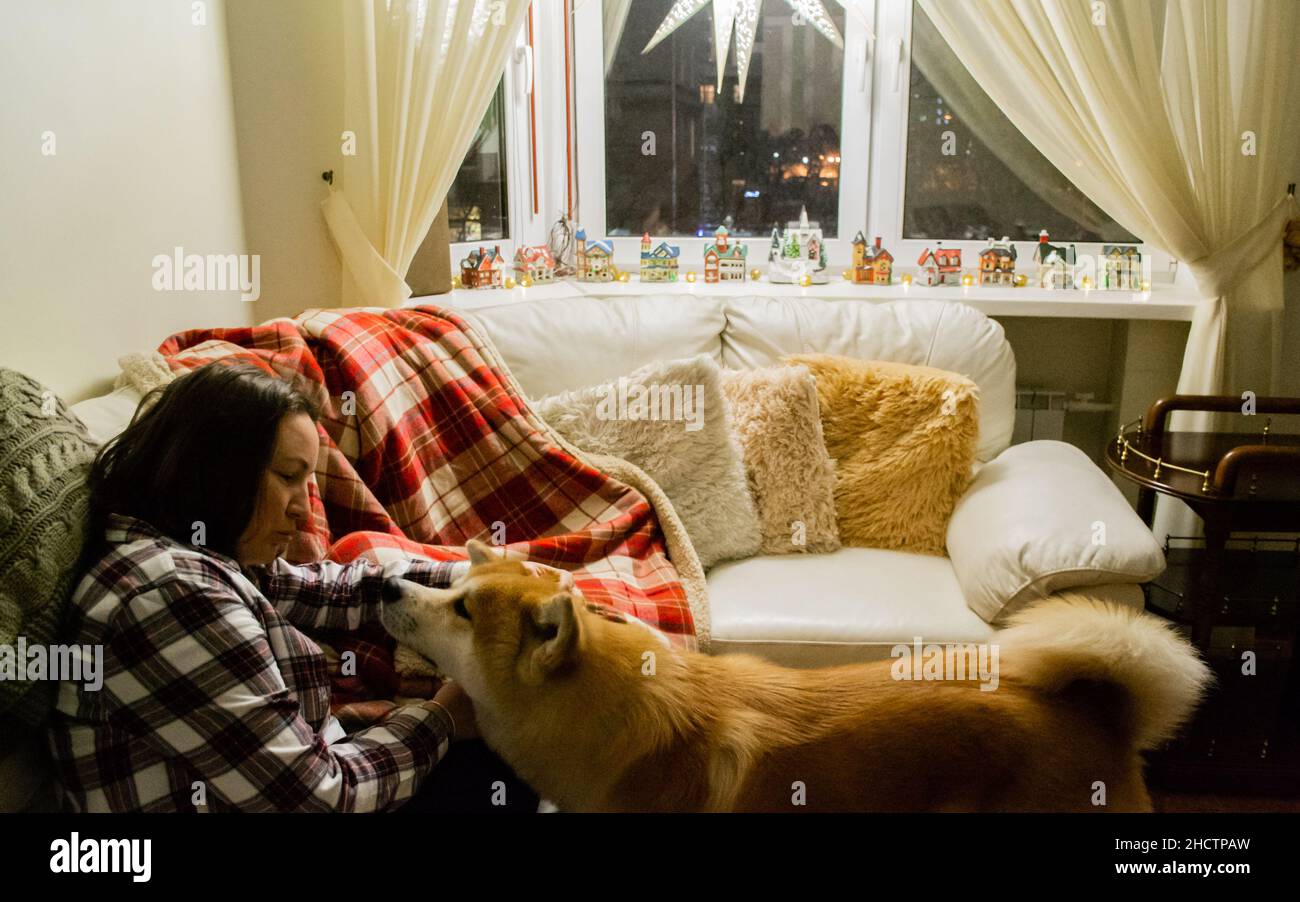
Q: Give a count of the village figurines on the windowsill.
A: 11